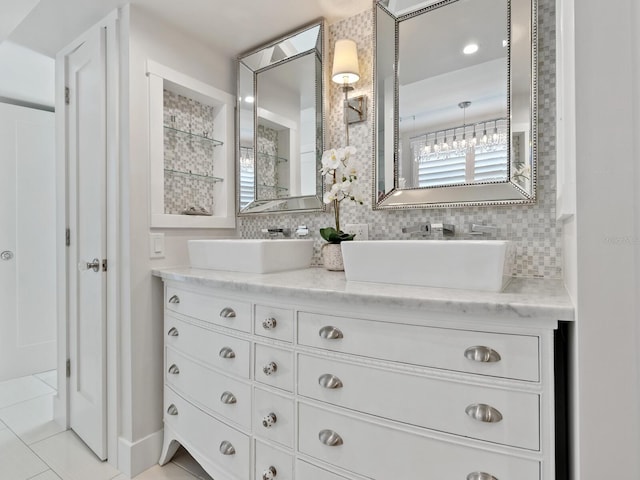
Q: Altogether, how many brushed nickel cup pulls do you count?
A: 14